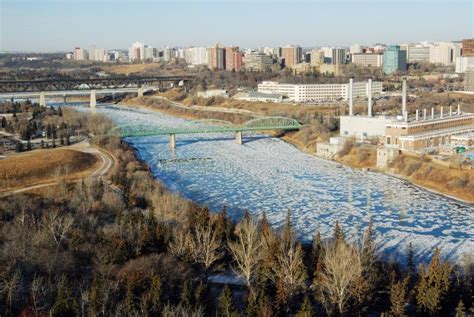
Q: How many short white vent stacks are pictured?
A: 7